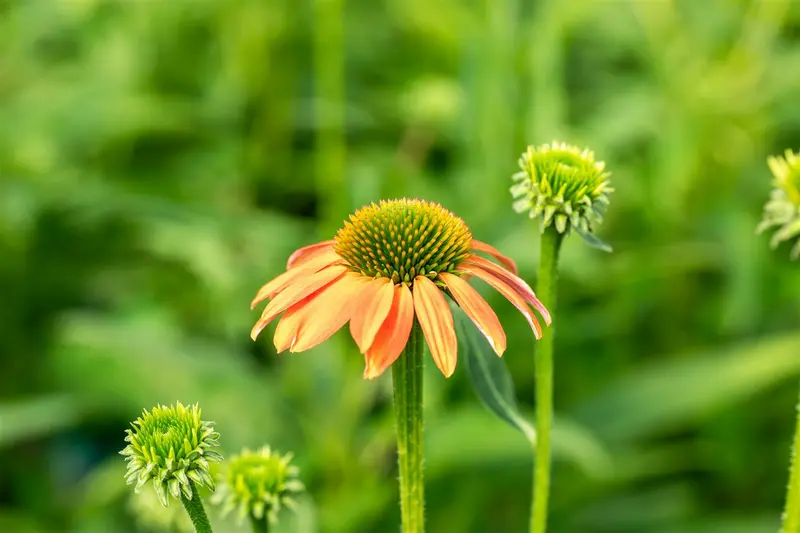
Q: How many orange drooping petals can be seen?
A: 12